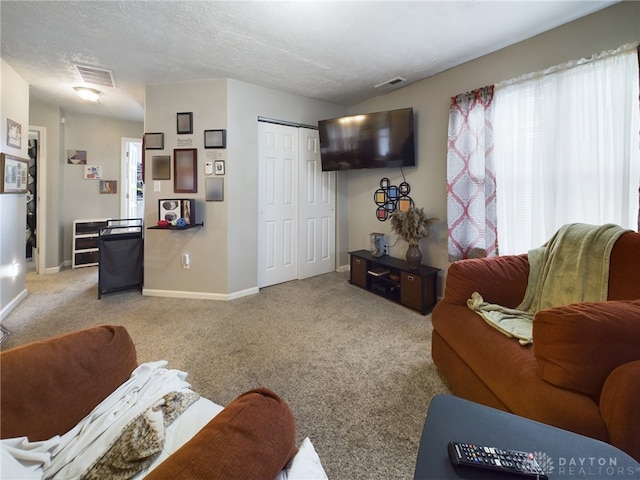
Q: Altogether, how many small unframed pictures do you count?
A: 3